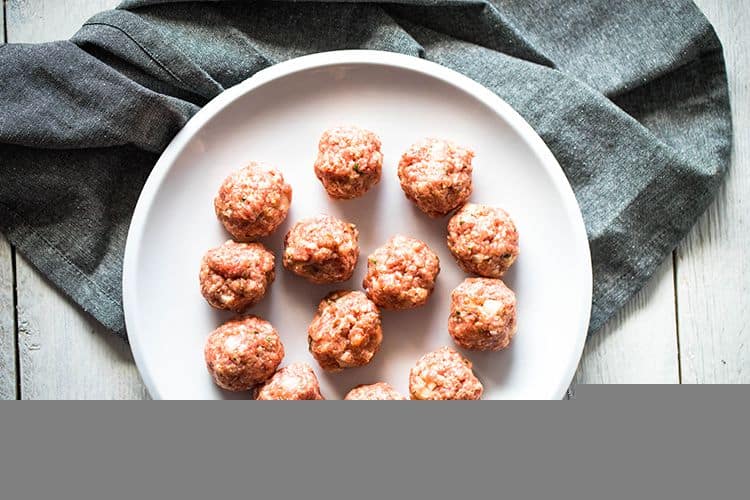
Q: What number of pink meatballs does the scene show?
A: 13